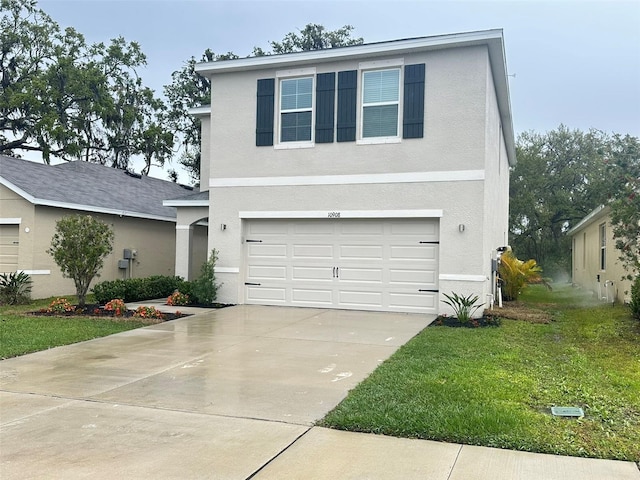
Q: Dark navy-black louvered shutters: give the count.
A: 4